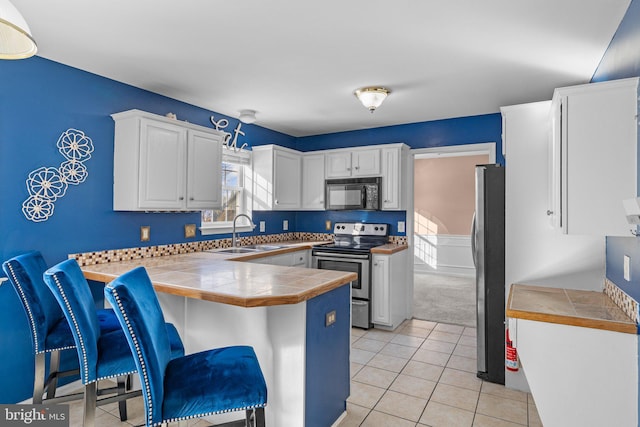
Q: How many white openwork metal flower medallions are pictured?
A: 4